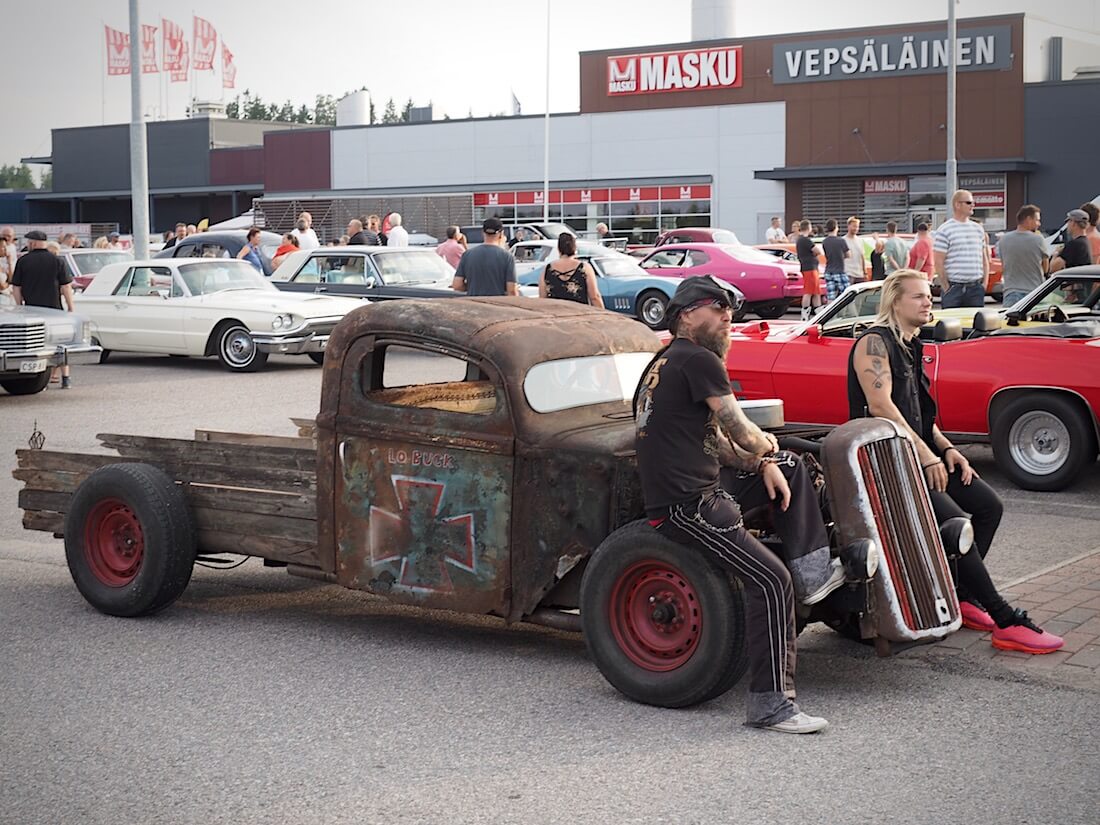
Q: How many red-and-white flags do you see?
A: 6